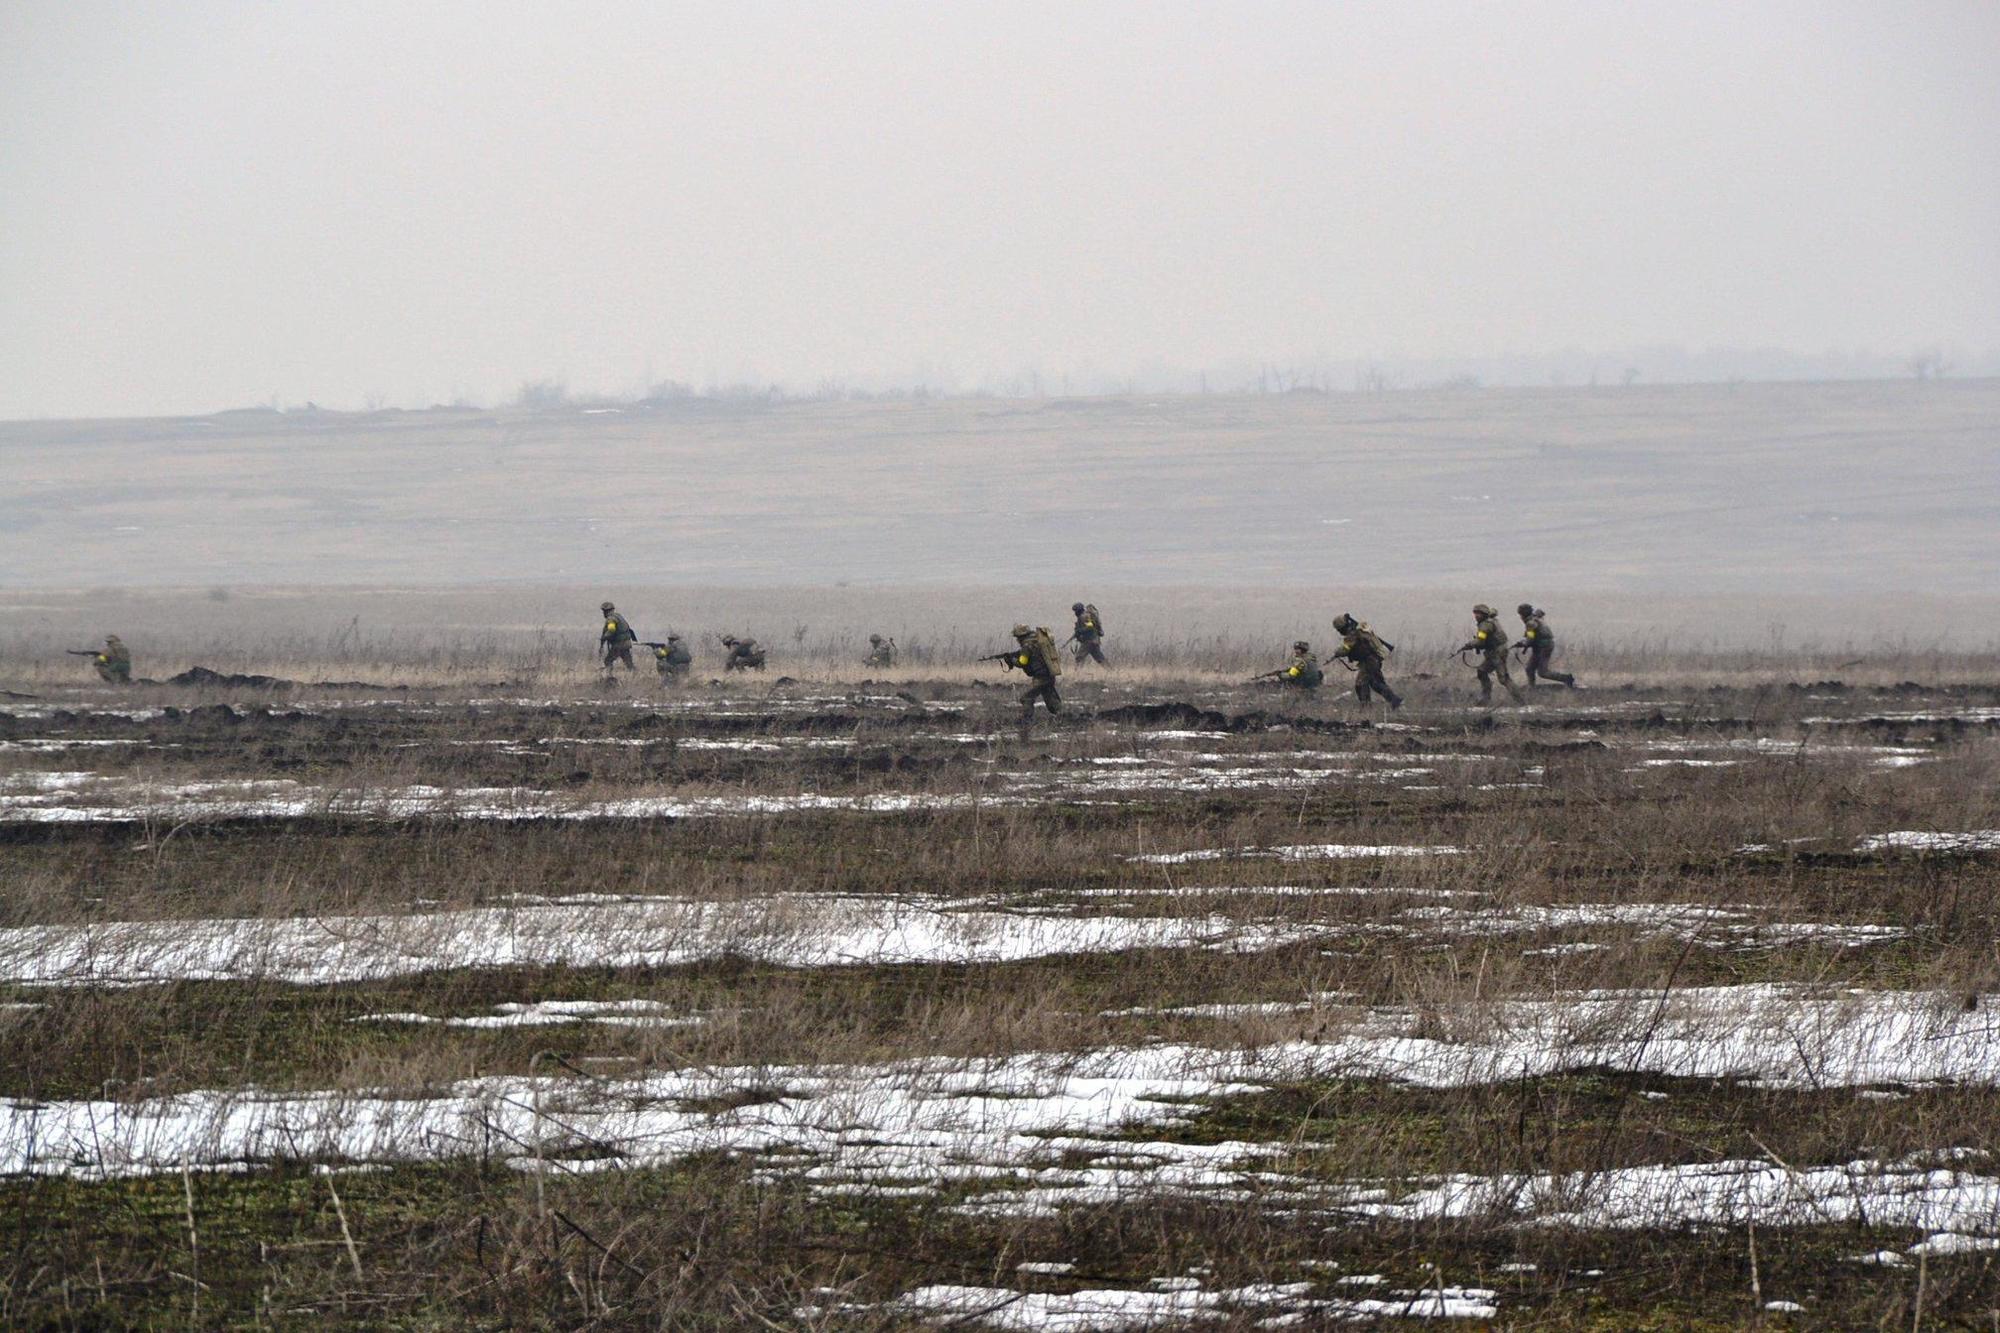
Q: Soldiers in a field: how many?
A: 11